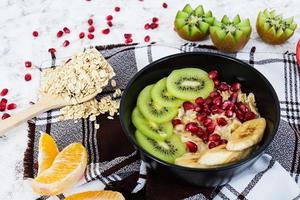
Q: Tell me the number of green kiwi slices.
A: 5